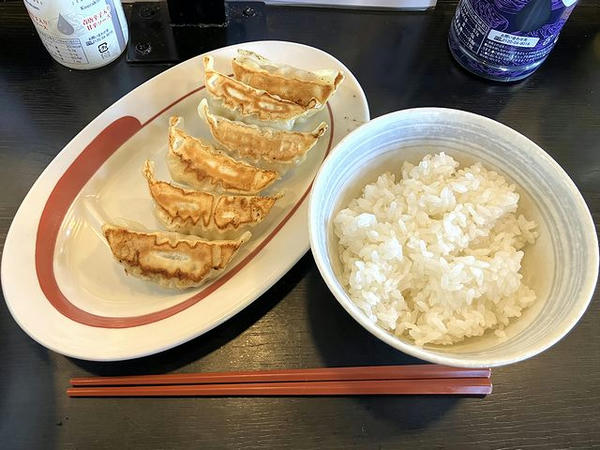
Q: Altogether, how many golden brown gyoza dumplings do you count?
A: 6